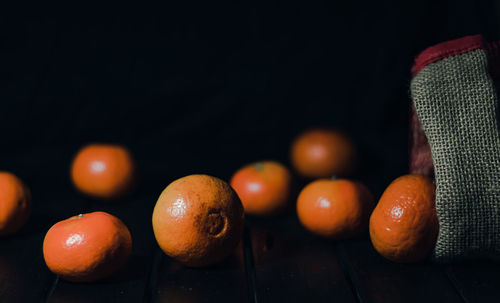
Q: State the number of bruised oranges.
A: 1